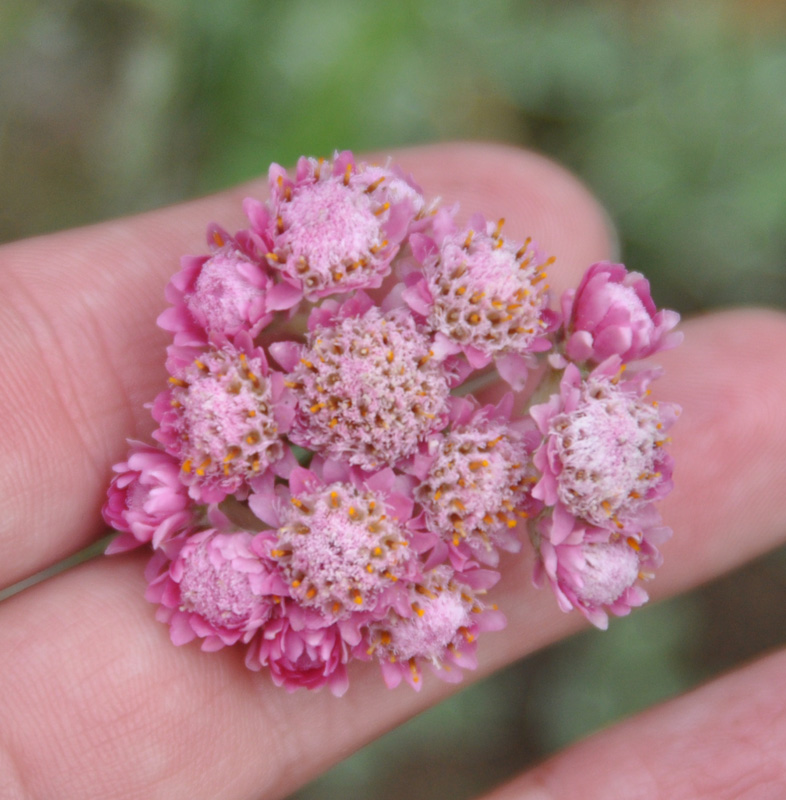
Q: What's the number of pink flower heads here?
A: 14